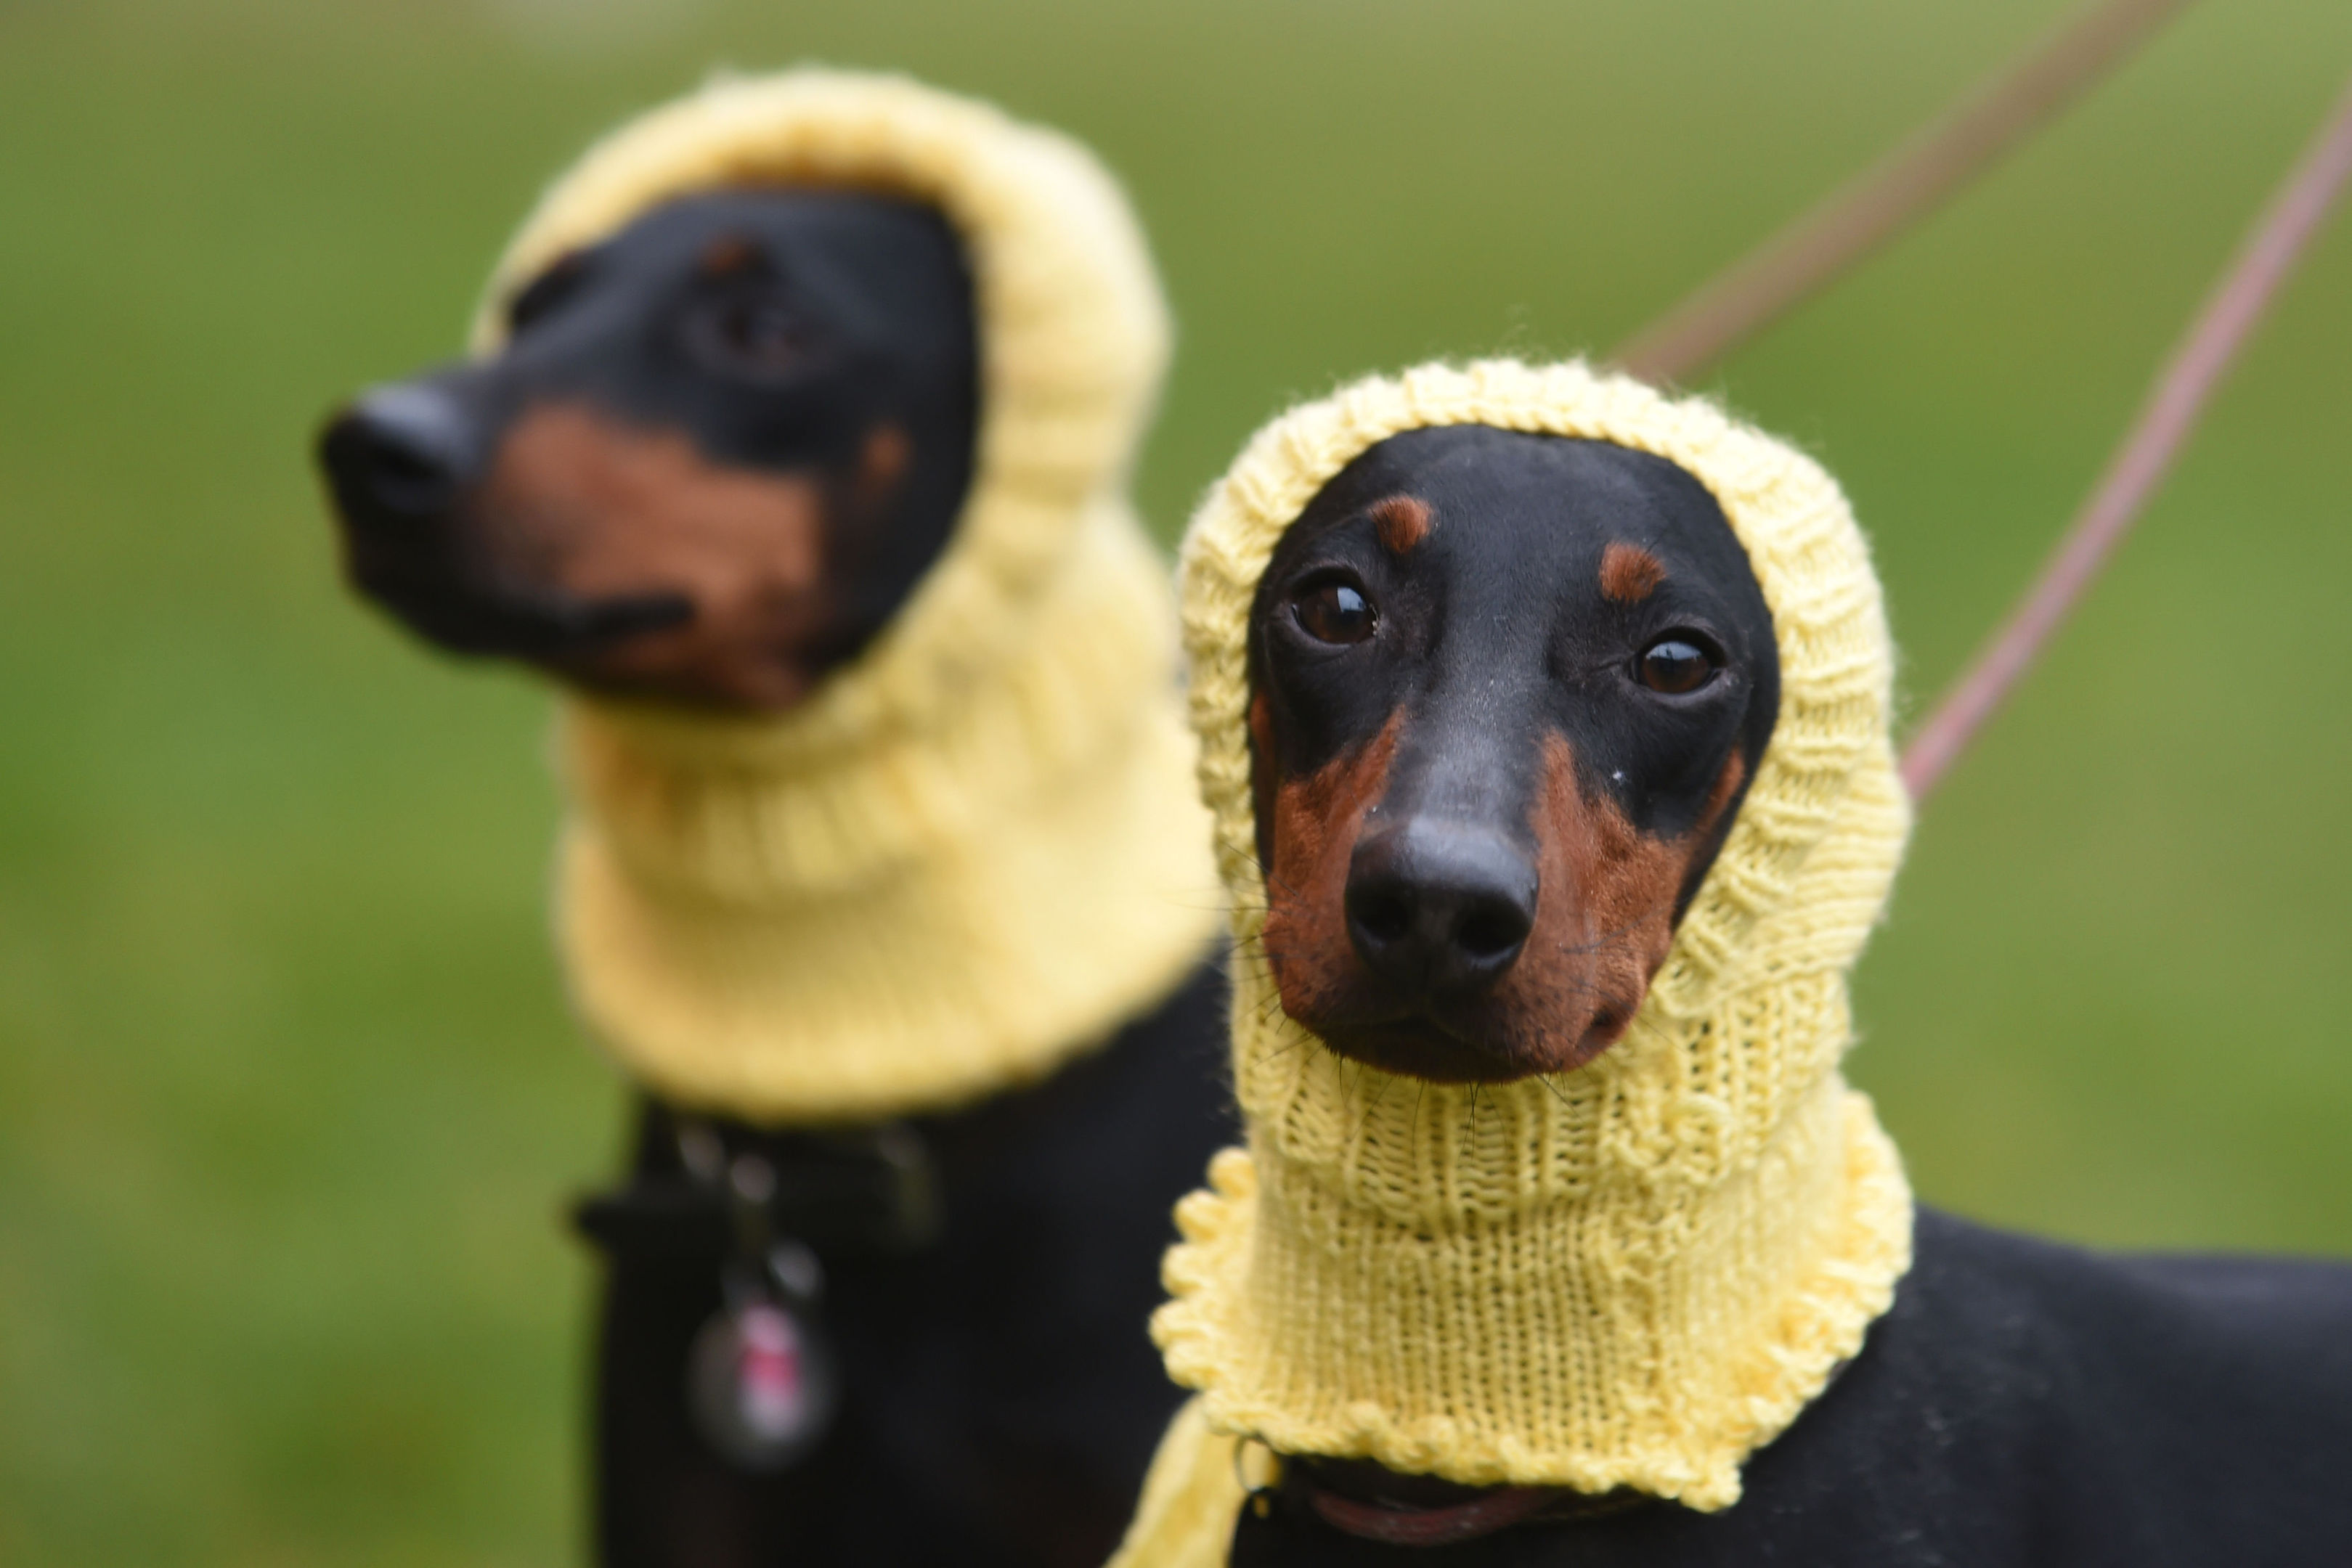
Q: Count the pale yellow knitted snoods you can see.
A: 2